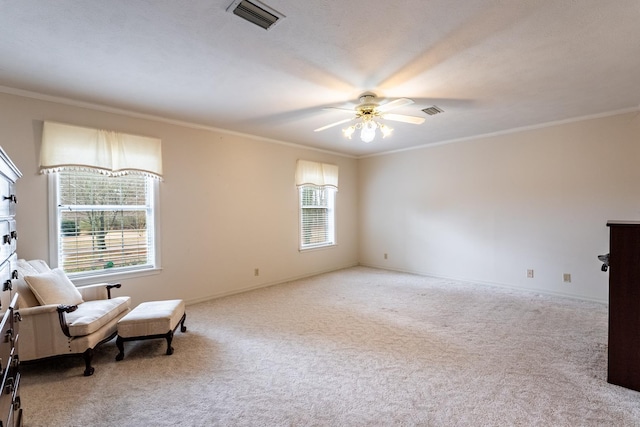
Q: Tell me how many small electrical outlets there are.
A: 4